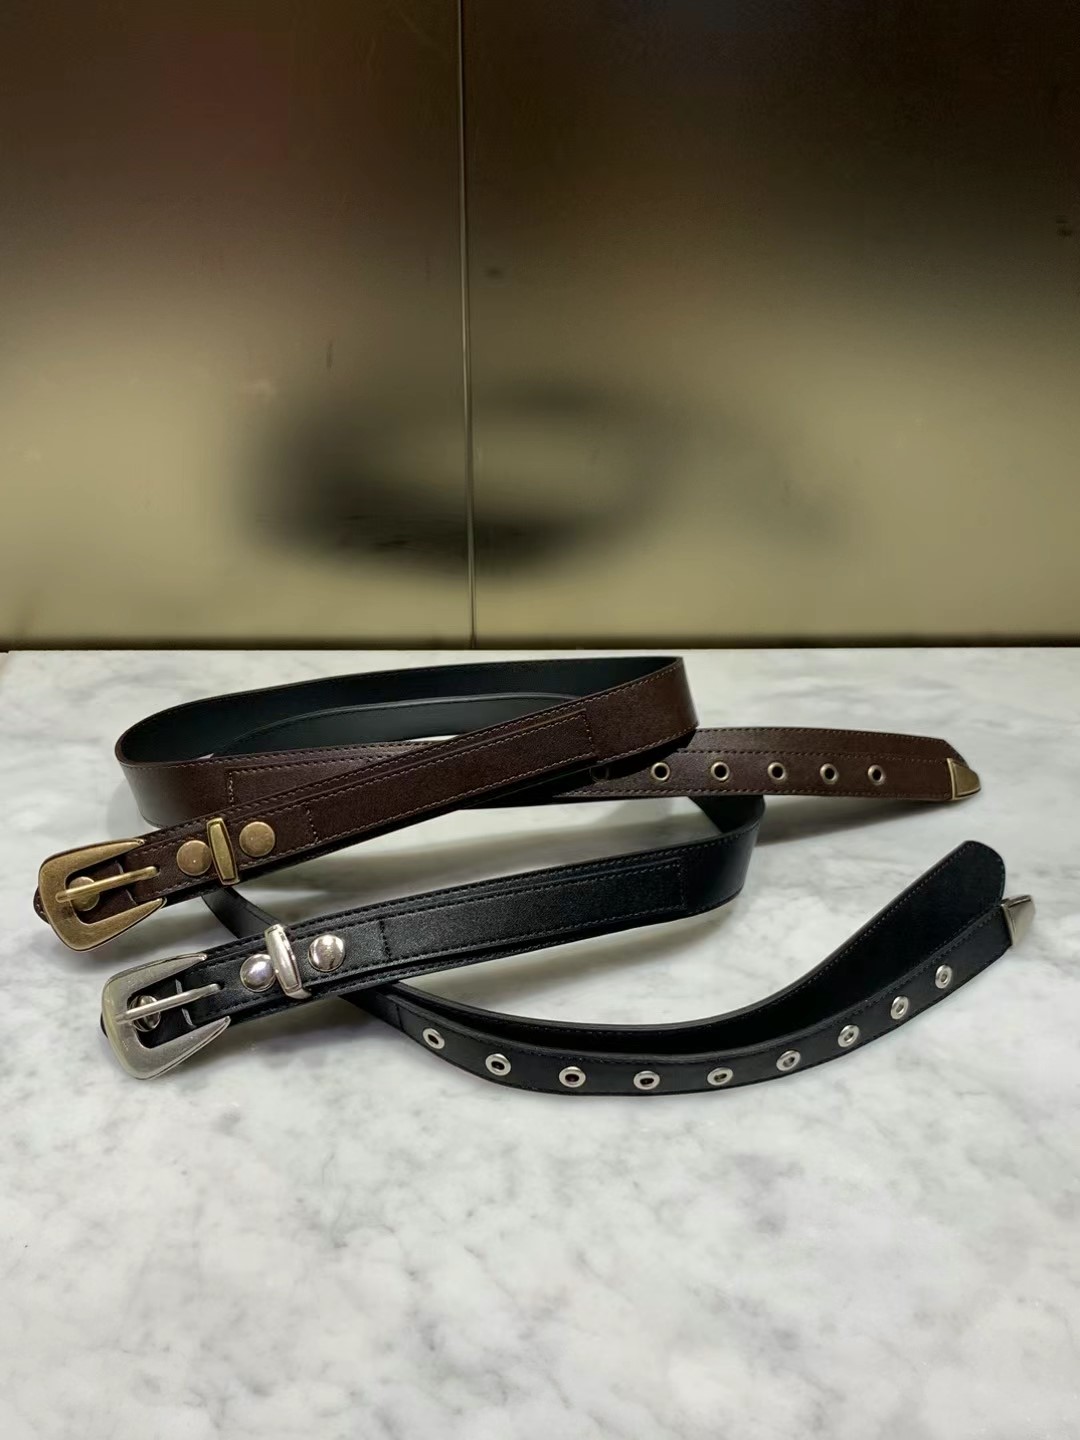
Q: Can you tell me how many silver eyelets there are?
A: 9